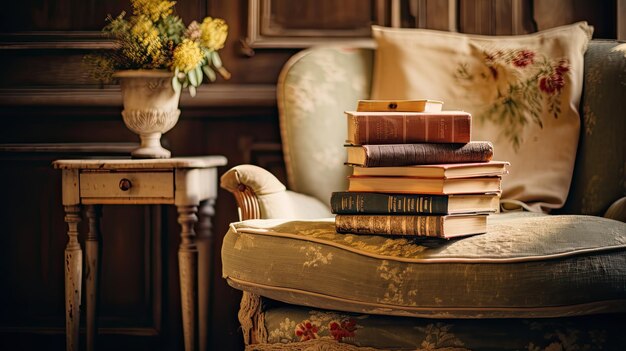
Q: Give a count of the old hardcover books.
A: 7